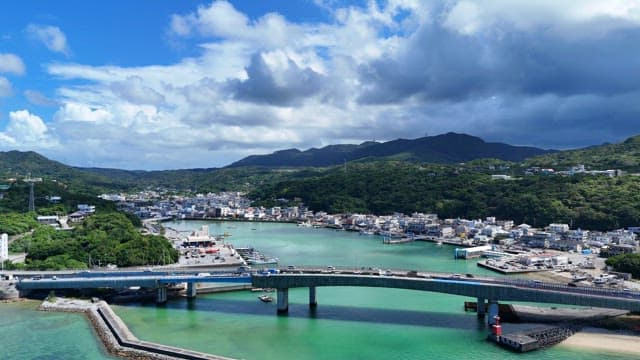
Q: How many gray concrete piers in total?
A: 6